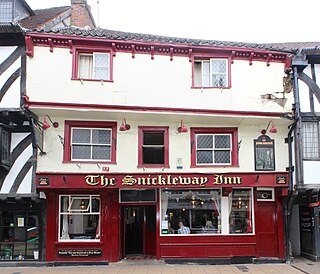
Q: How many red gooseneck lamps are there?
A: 4